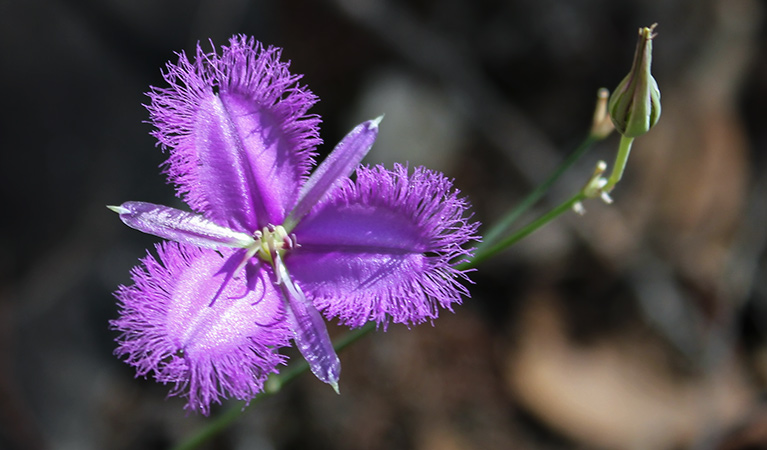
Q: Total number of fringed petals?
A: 3